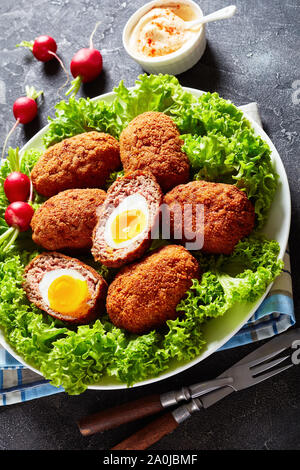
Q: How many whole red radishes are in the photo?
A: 5